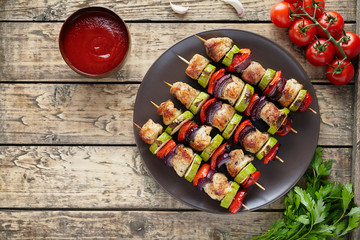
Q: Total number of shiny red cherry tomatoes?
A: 8